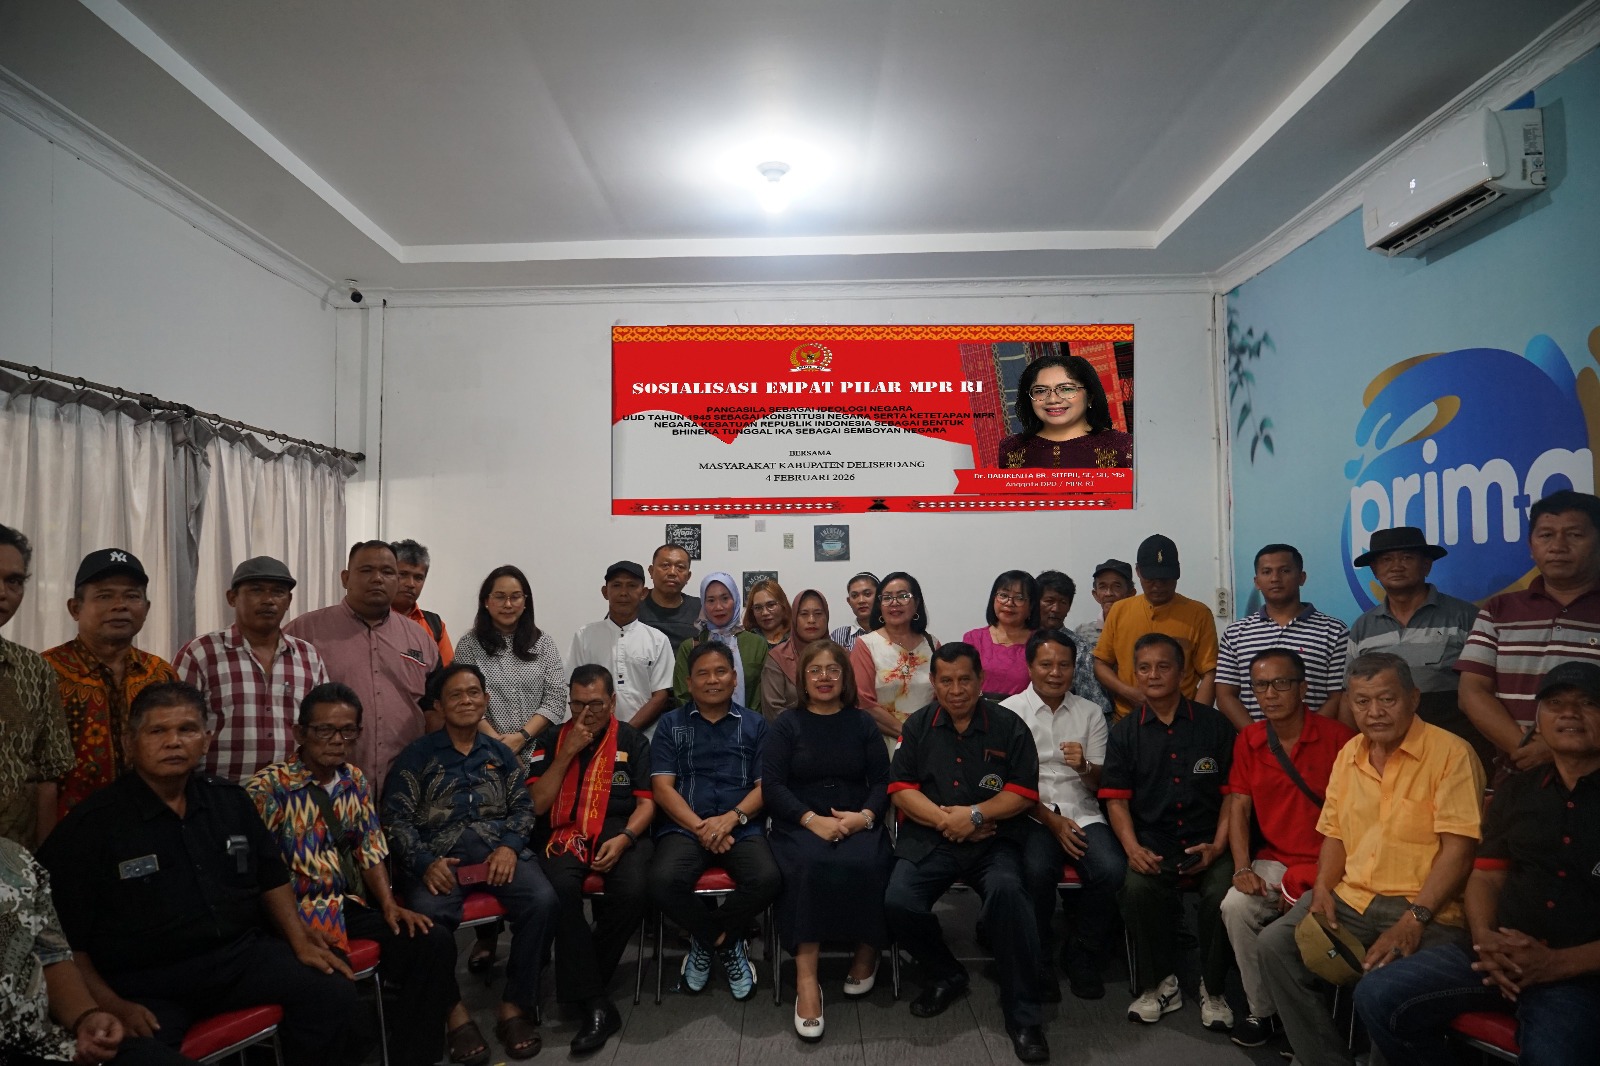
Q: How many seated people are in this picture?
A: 13